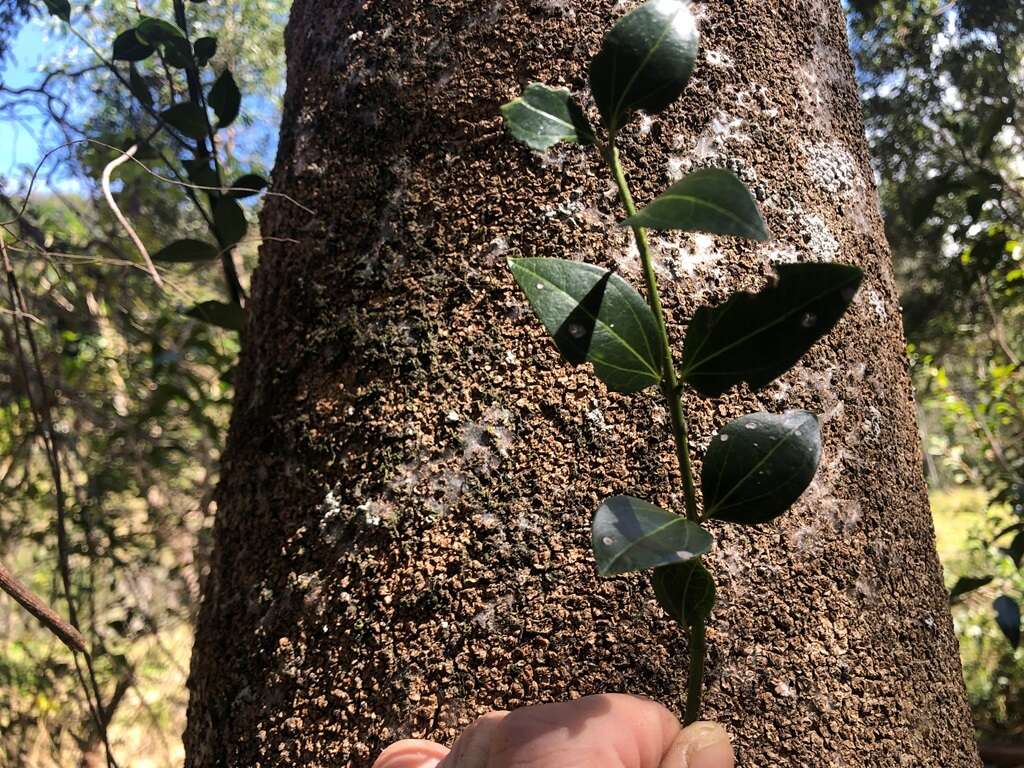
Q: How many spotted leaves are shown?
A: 4